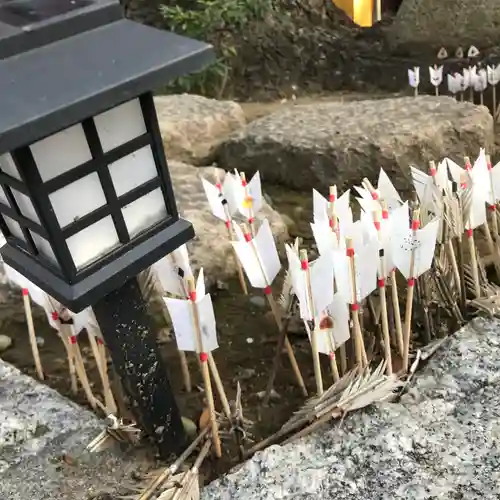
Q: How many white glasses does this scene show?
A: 11